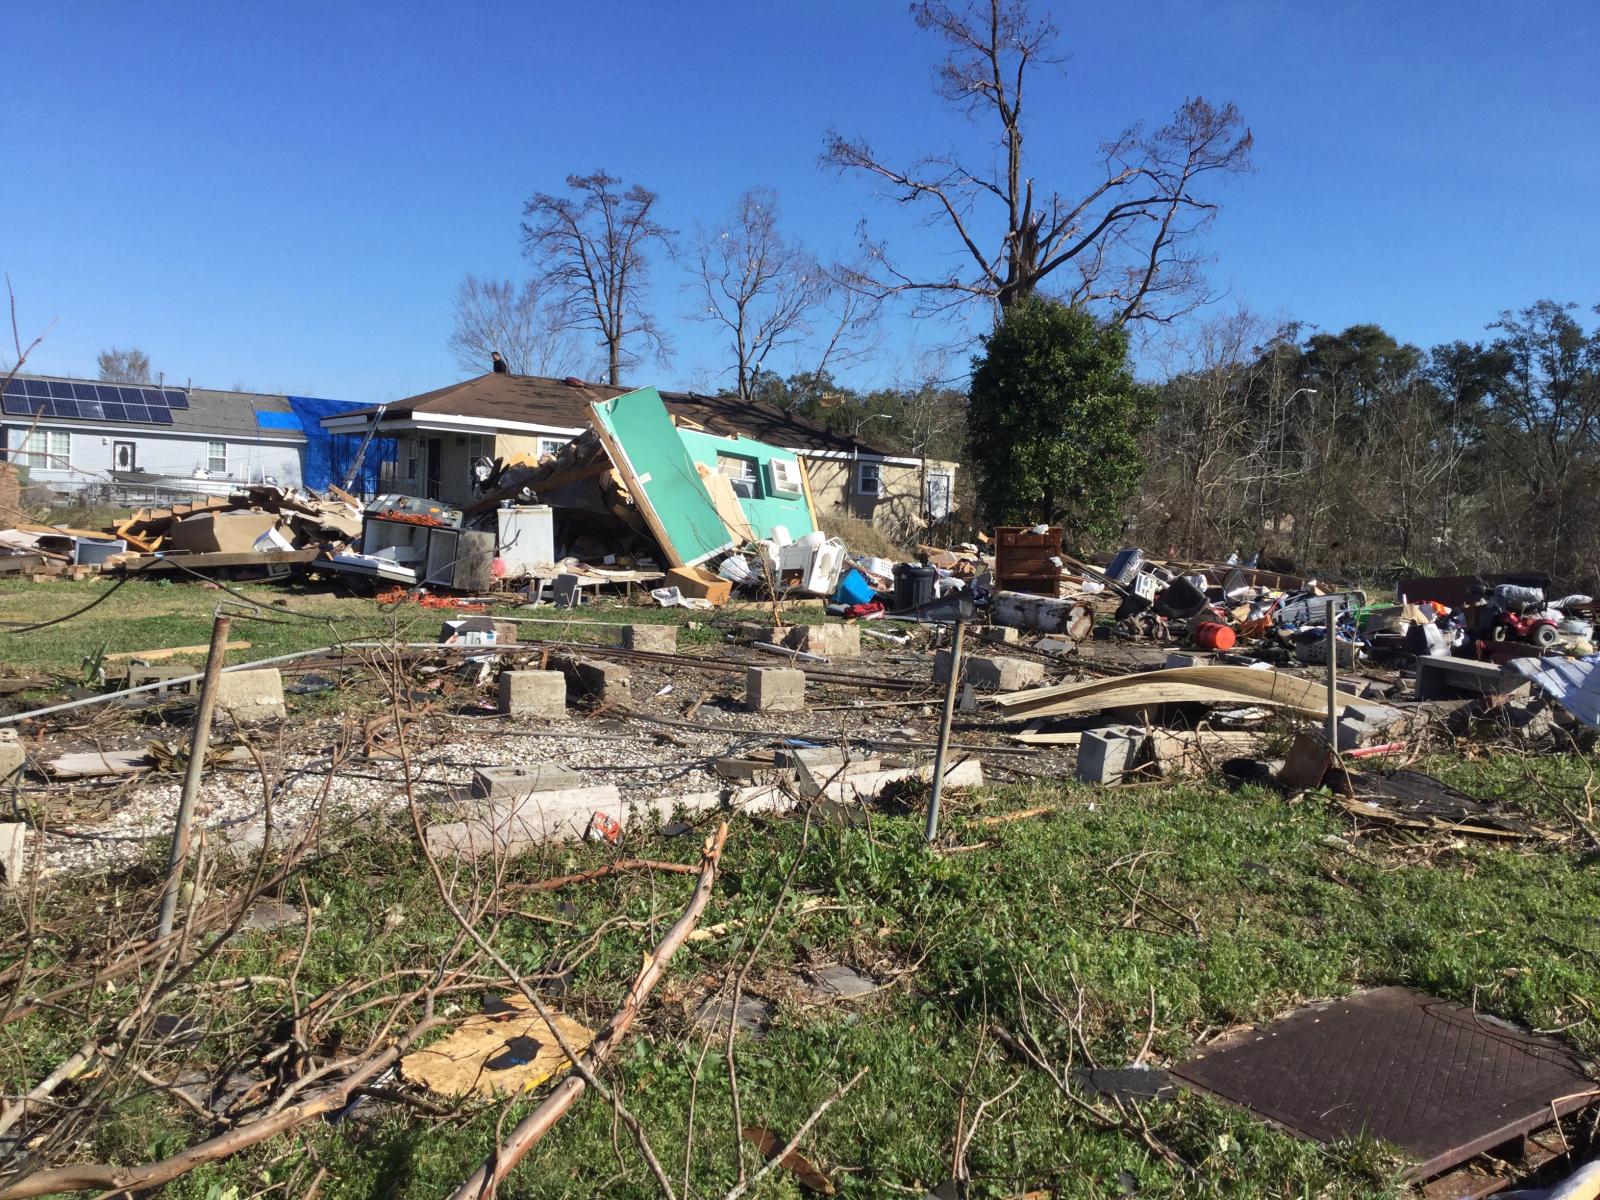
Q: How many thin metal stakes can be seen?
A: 3